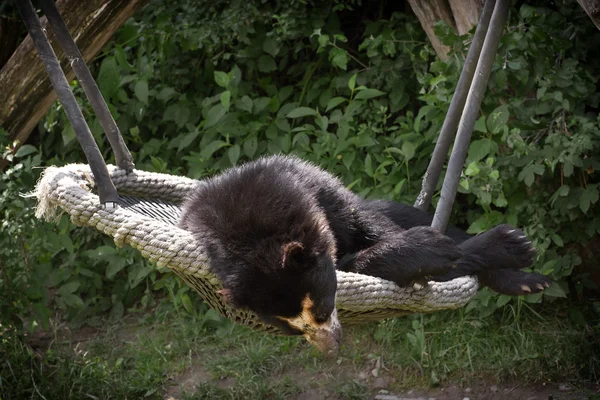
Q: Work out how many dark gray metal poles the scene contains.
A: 4